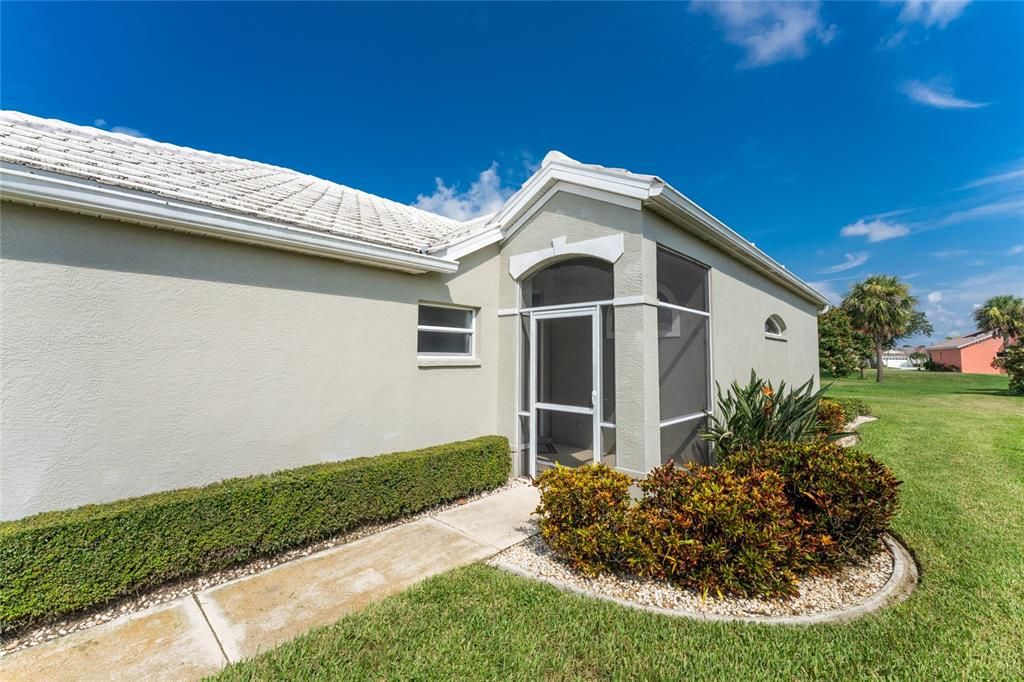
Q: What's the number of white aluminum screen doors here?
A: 1